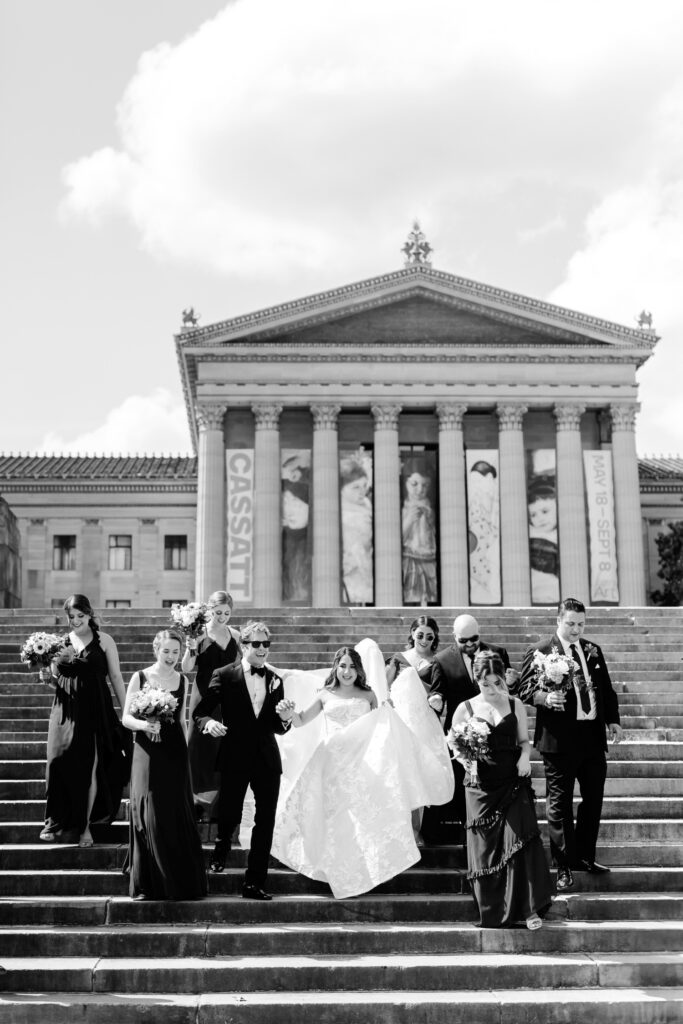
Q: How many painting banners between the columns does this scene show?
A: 5